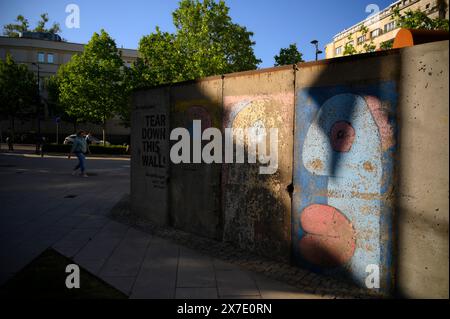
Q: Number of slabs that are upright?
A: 5